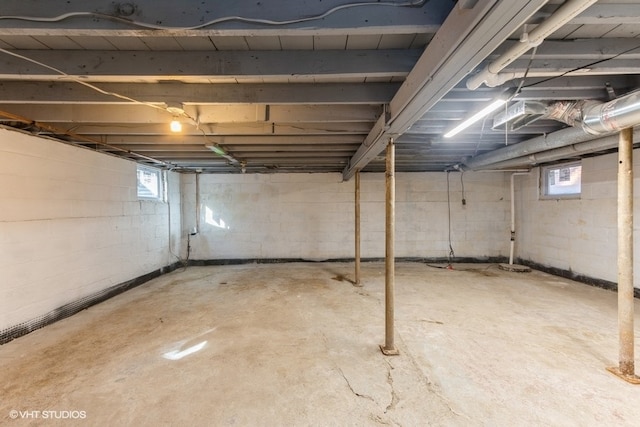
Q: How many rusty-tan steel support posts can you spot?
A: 3